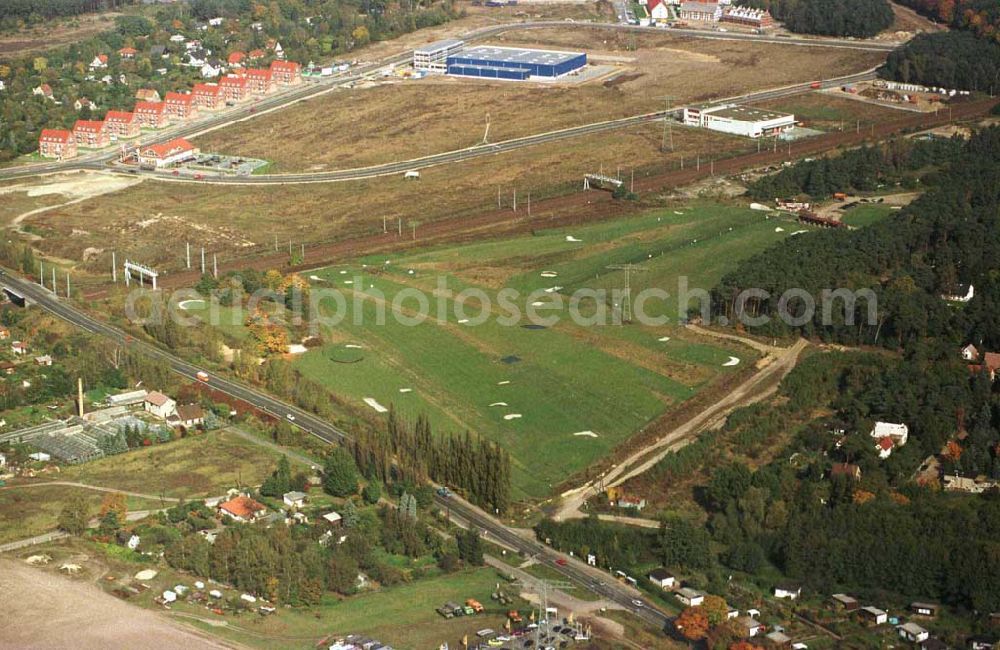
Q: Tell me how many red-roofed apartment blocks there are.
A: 9